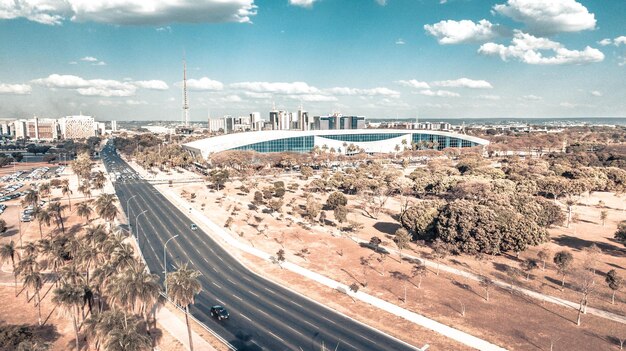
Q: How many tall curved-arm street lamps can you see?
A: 3